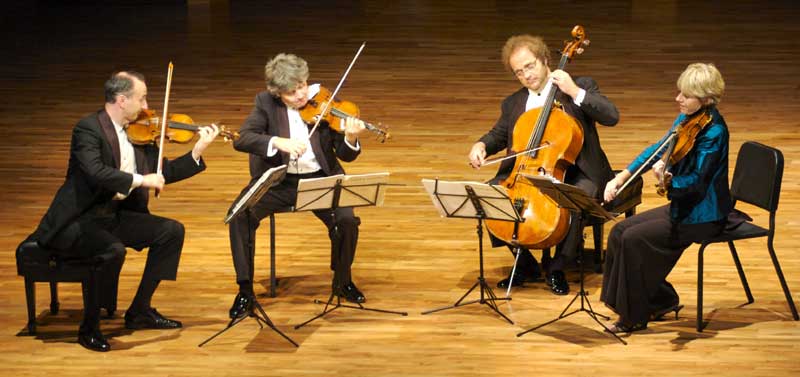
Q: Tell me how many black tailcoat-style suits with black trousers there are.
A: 3